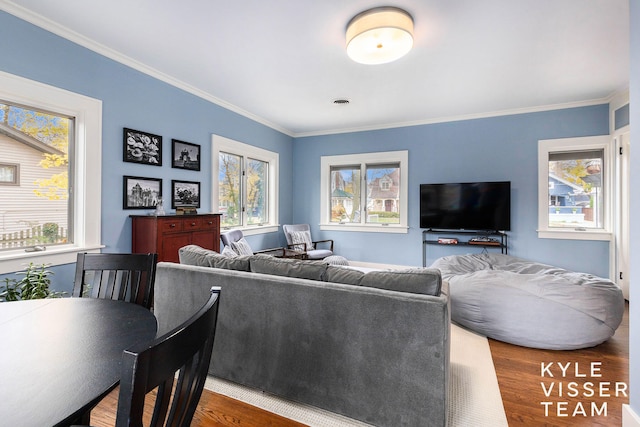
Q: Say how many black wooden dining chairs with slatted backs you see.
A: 2